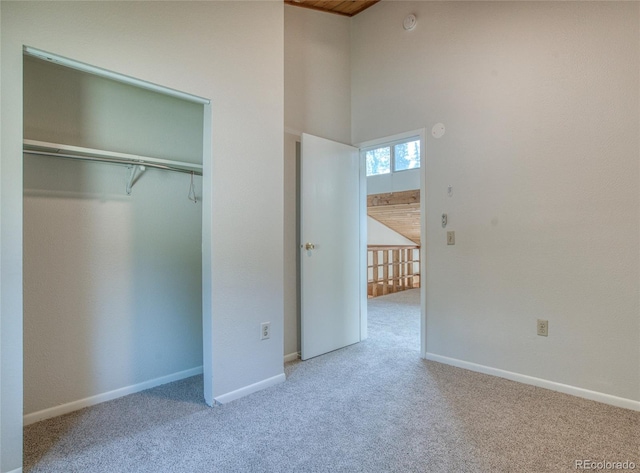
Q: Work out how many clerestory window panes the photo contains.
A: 2